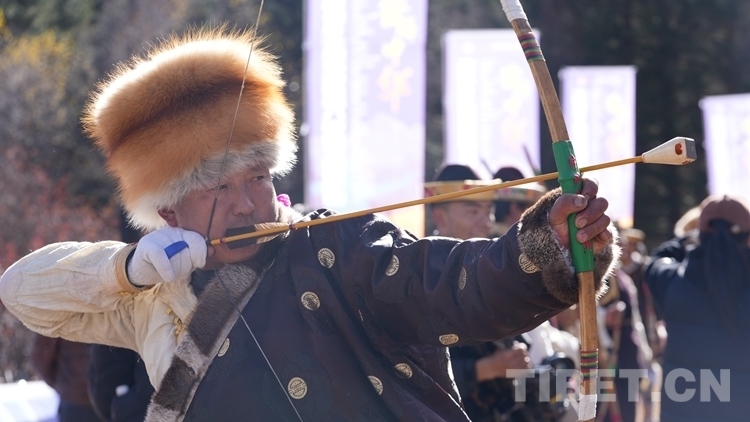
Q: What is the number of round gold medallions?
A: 10